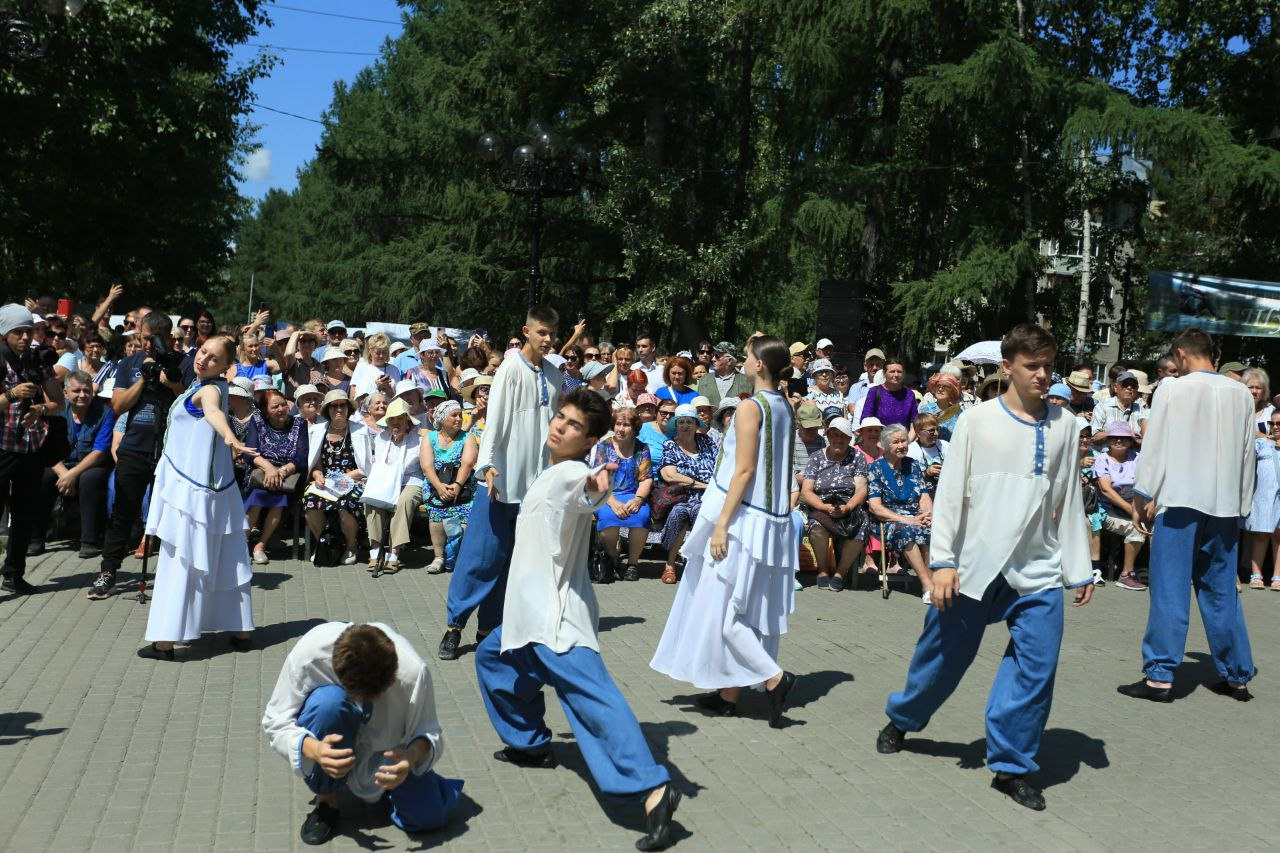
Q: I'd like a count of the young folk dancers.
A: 7